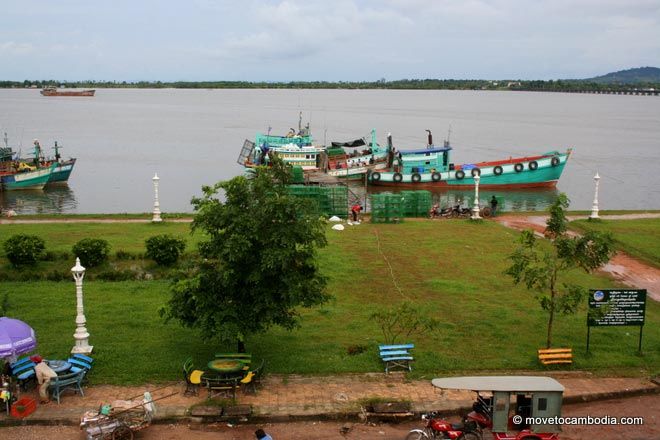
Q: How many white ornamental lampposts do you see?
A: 4